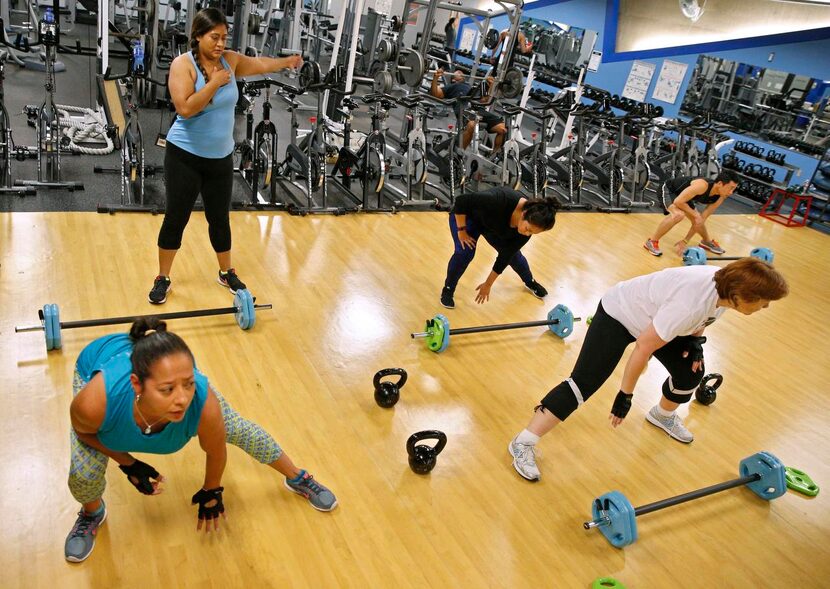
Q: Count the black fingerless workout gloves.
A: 4